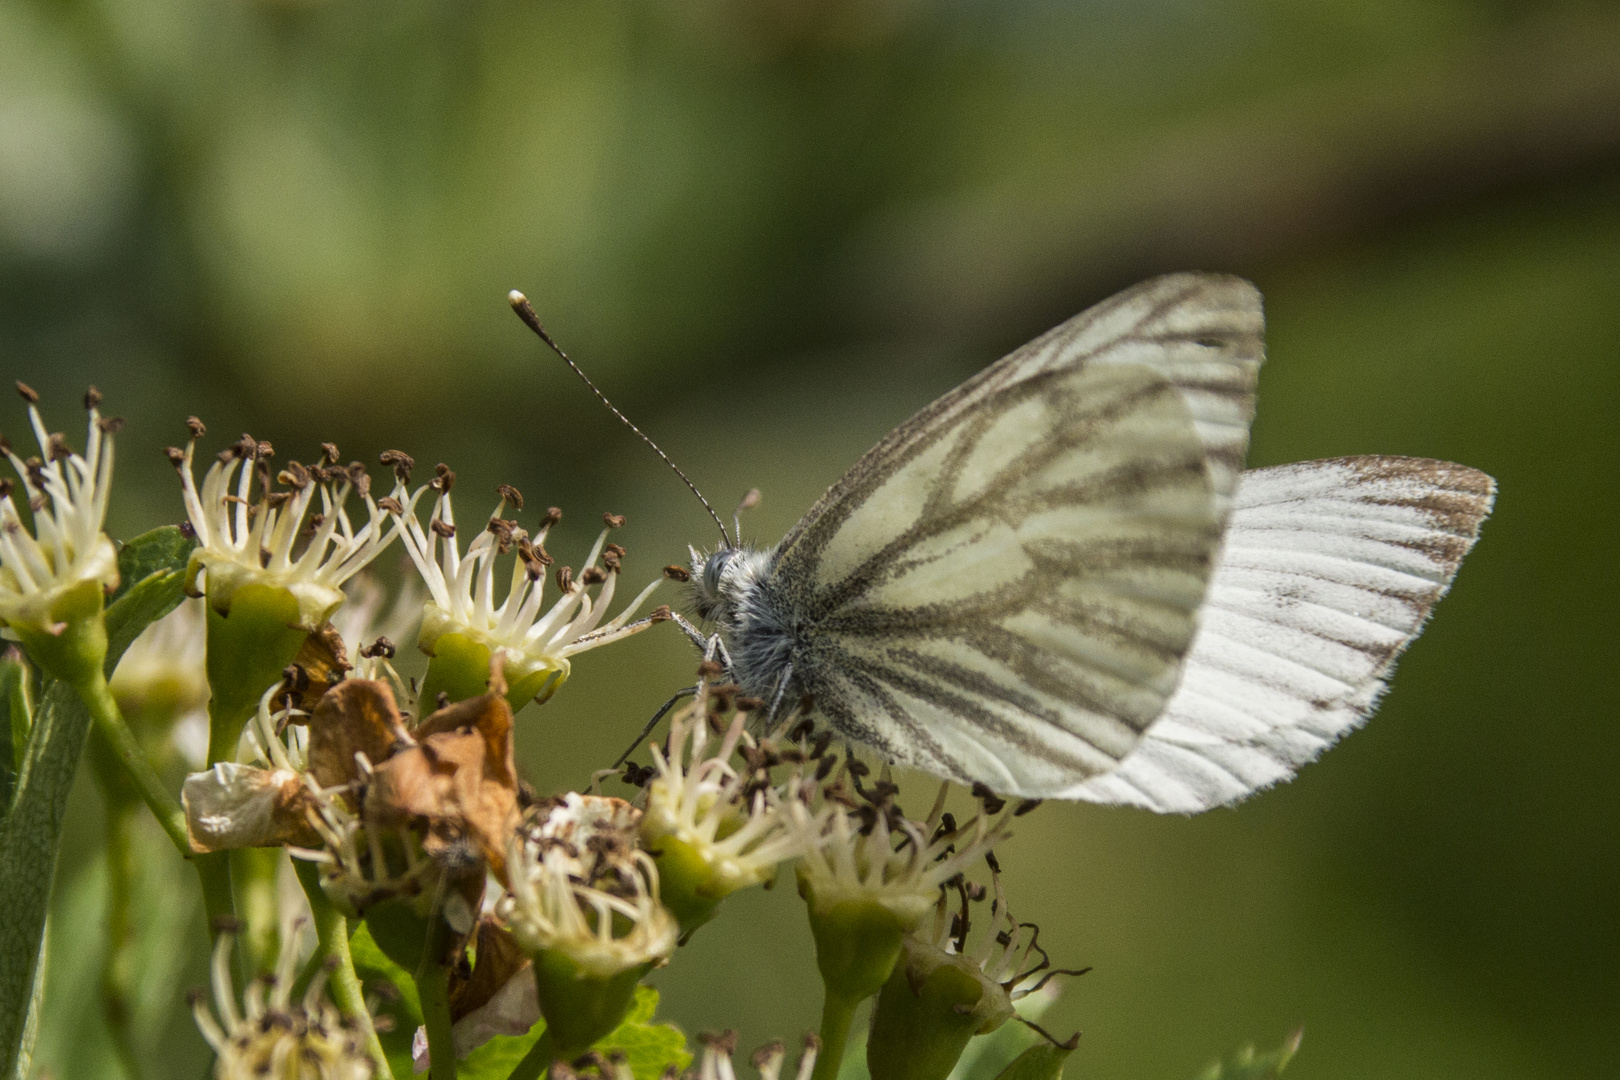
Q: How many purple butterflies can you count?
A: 0